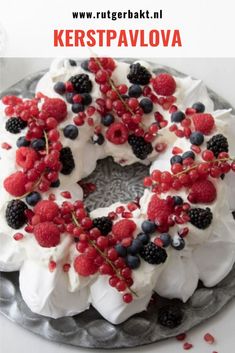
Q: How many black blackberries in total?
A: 11